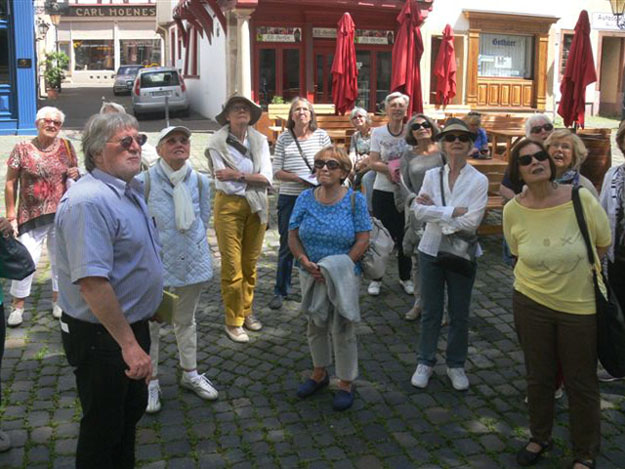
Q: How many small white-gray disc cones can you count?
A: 0